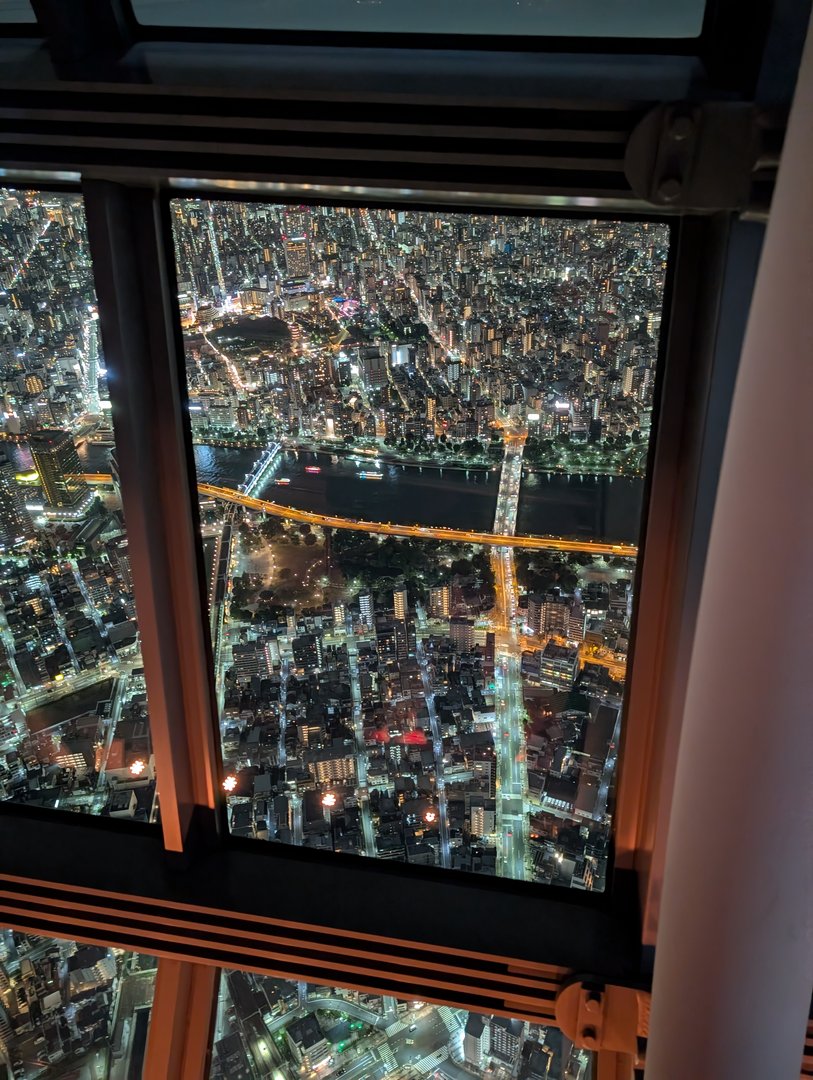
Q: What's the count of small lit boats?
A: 3